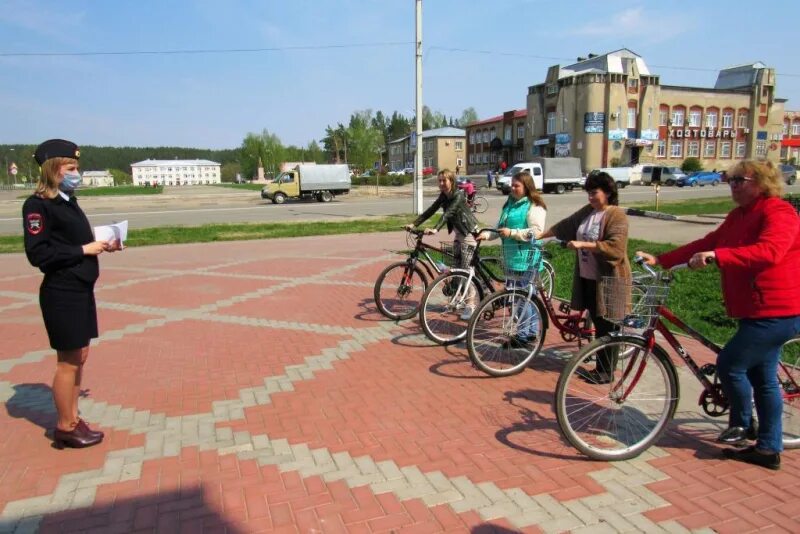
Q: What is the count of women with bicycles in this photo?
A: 4